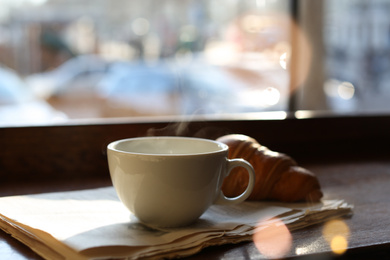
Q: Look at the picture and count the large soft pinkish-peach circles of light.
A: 2